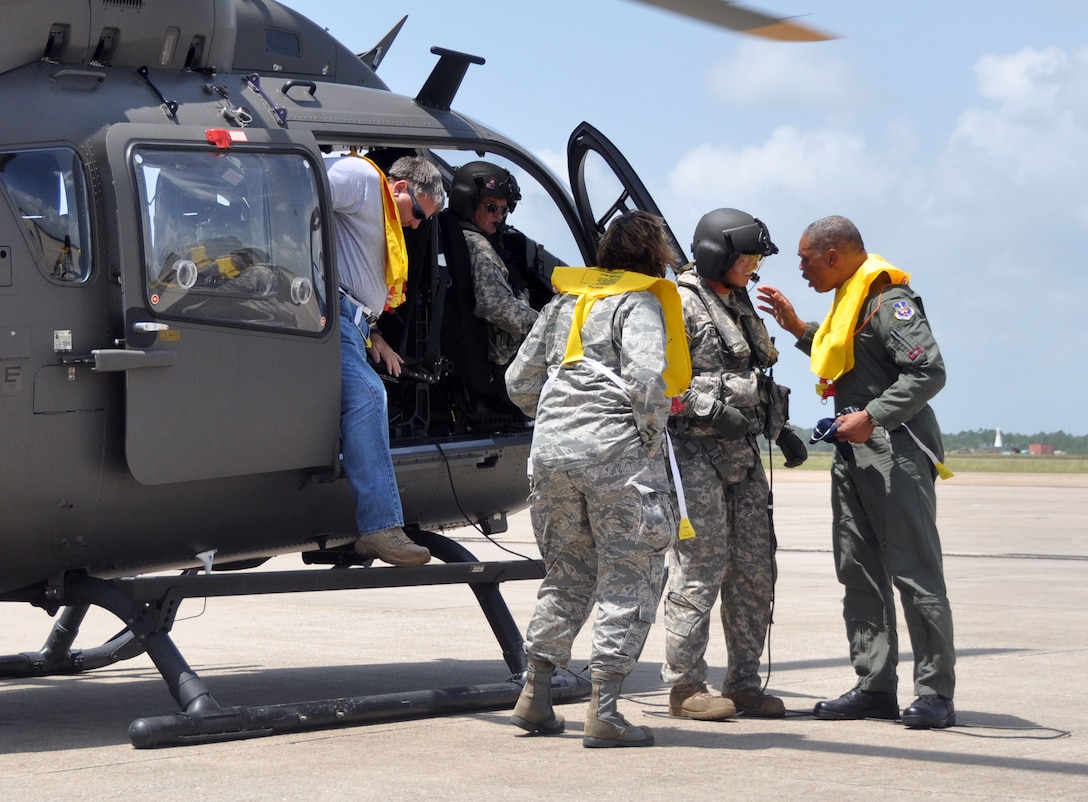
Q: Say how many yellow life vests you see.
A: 3